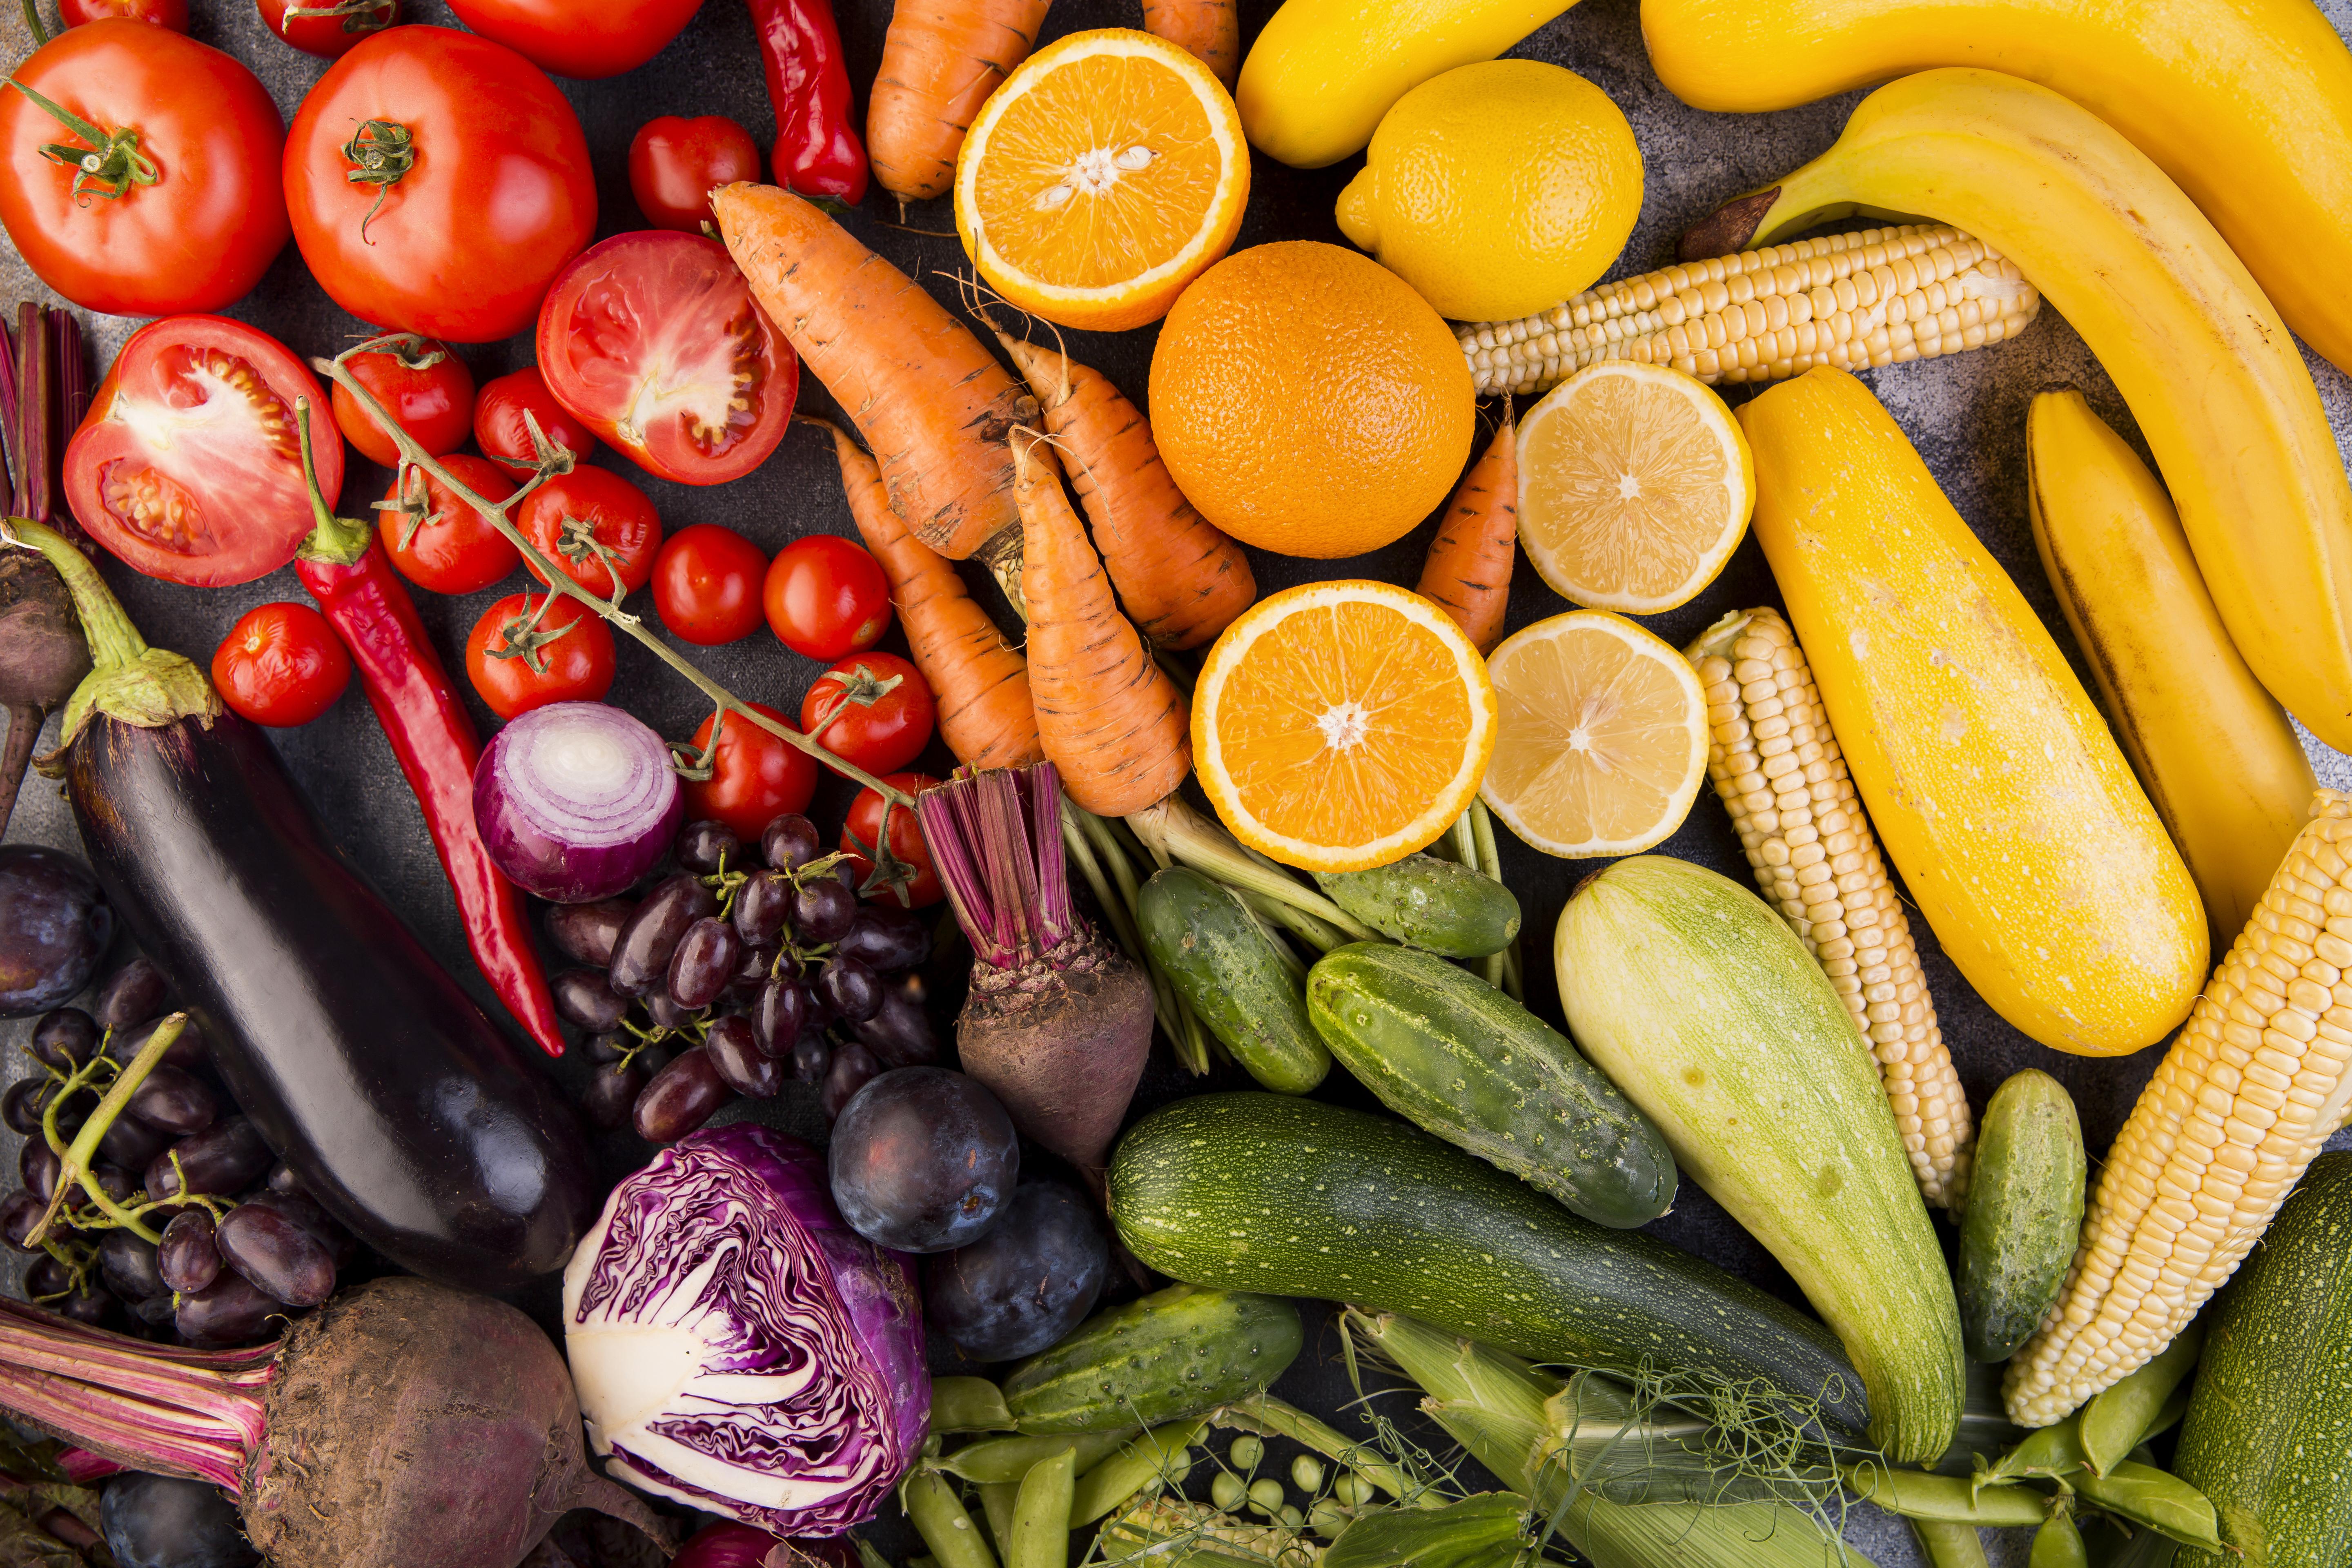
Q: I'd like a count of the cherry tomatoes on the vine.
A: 8